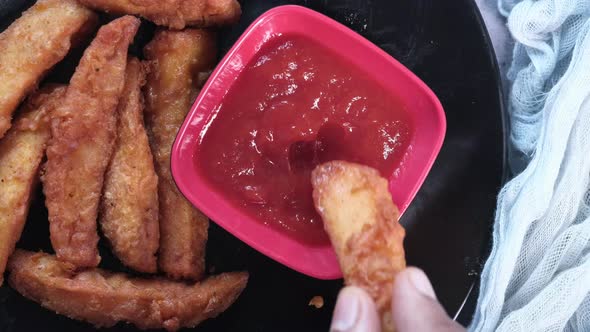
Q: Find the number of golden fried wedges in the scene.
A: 8